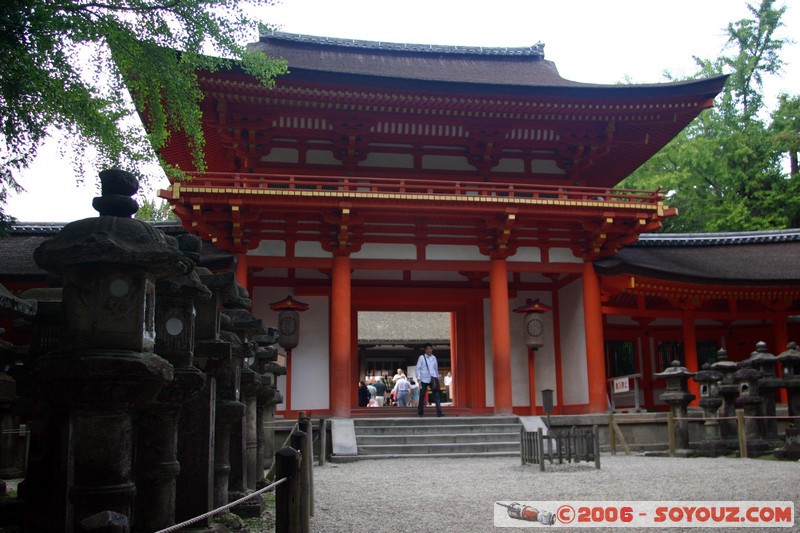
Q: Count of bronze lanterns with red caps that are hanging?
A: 2